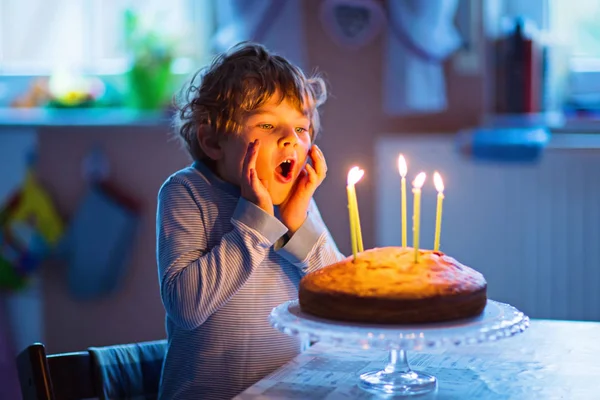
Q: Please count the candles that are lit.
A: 5